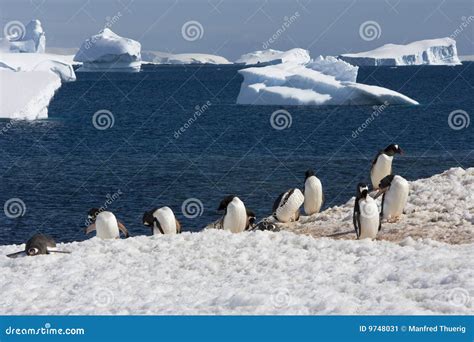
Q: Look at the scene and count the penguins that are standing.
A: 8